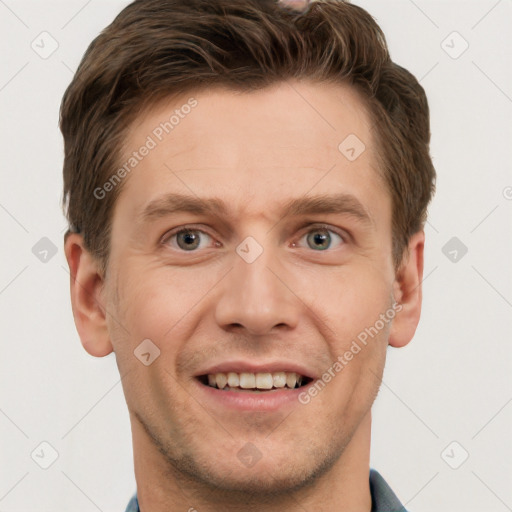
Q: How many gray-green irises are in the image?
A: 2